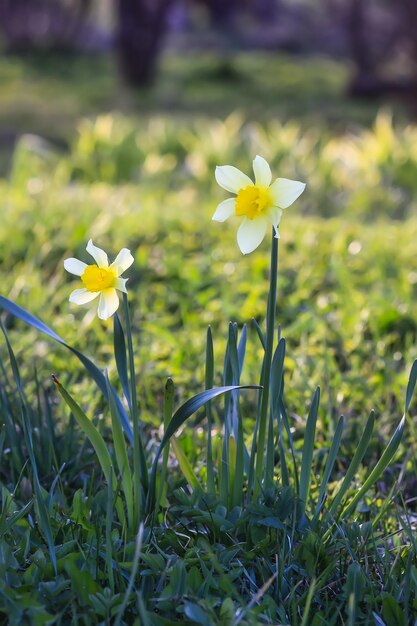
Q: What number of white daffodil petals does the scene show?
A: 12